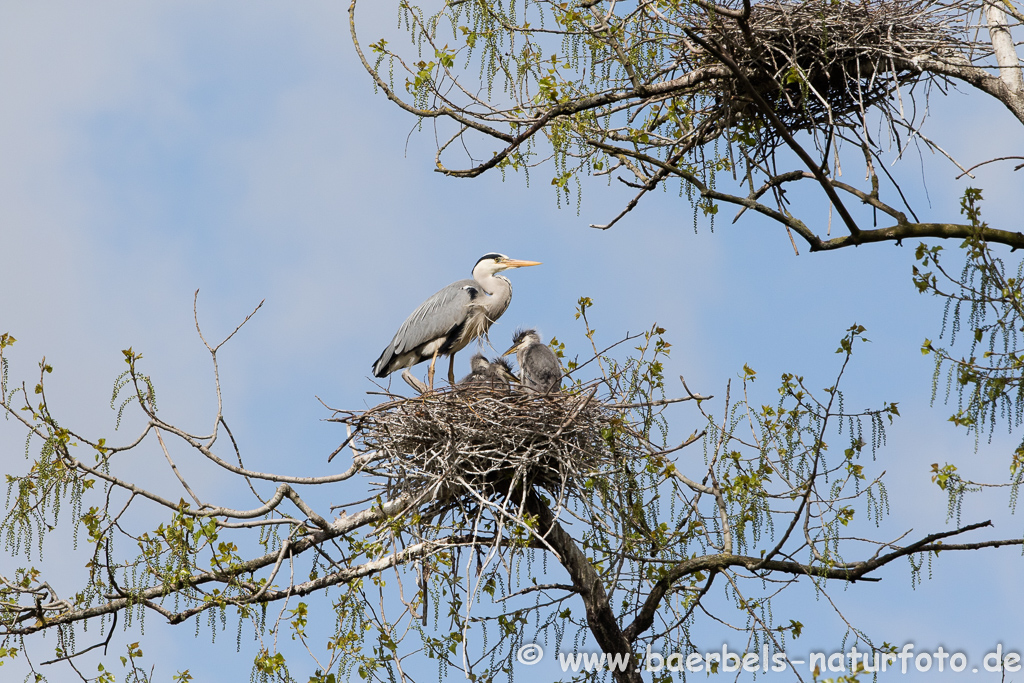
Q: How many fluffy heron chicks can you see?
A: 3